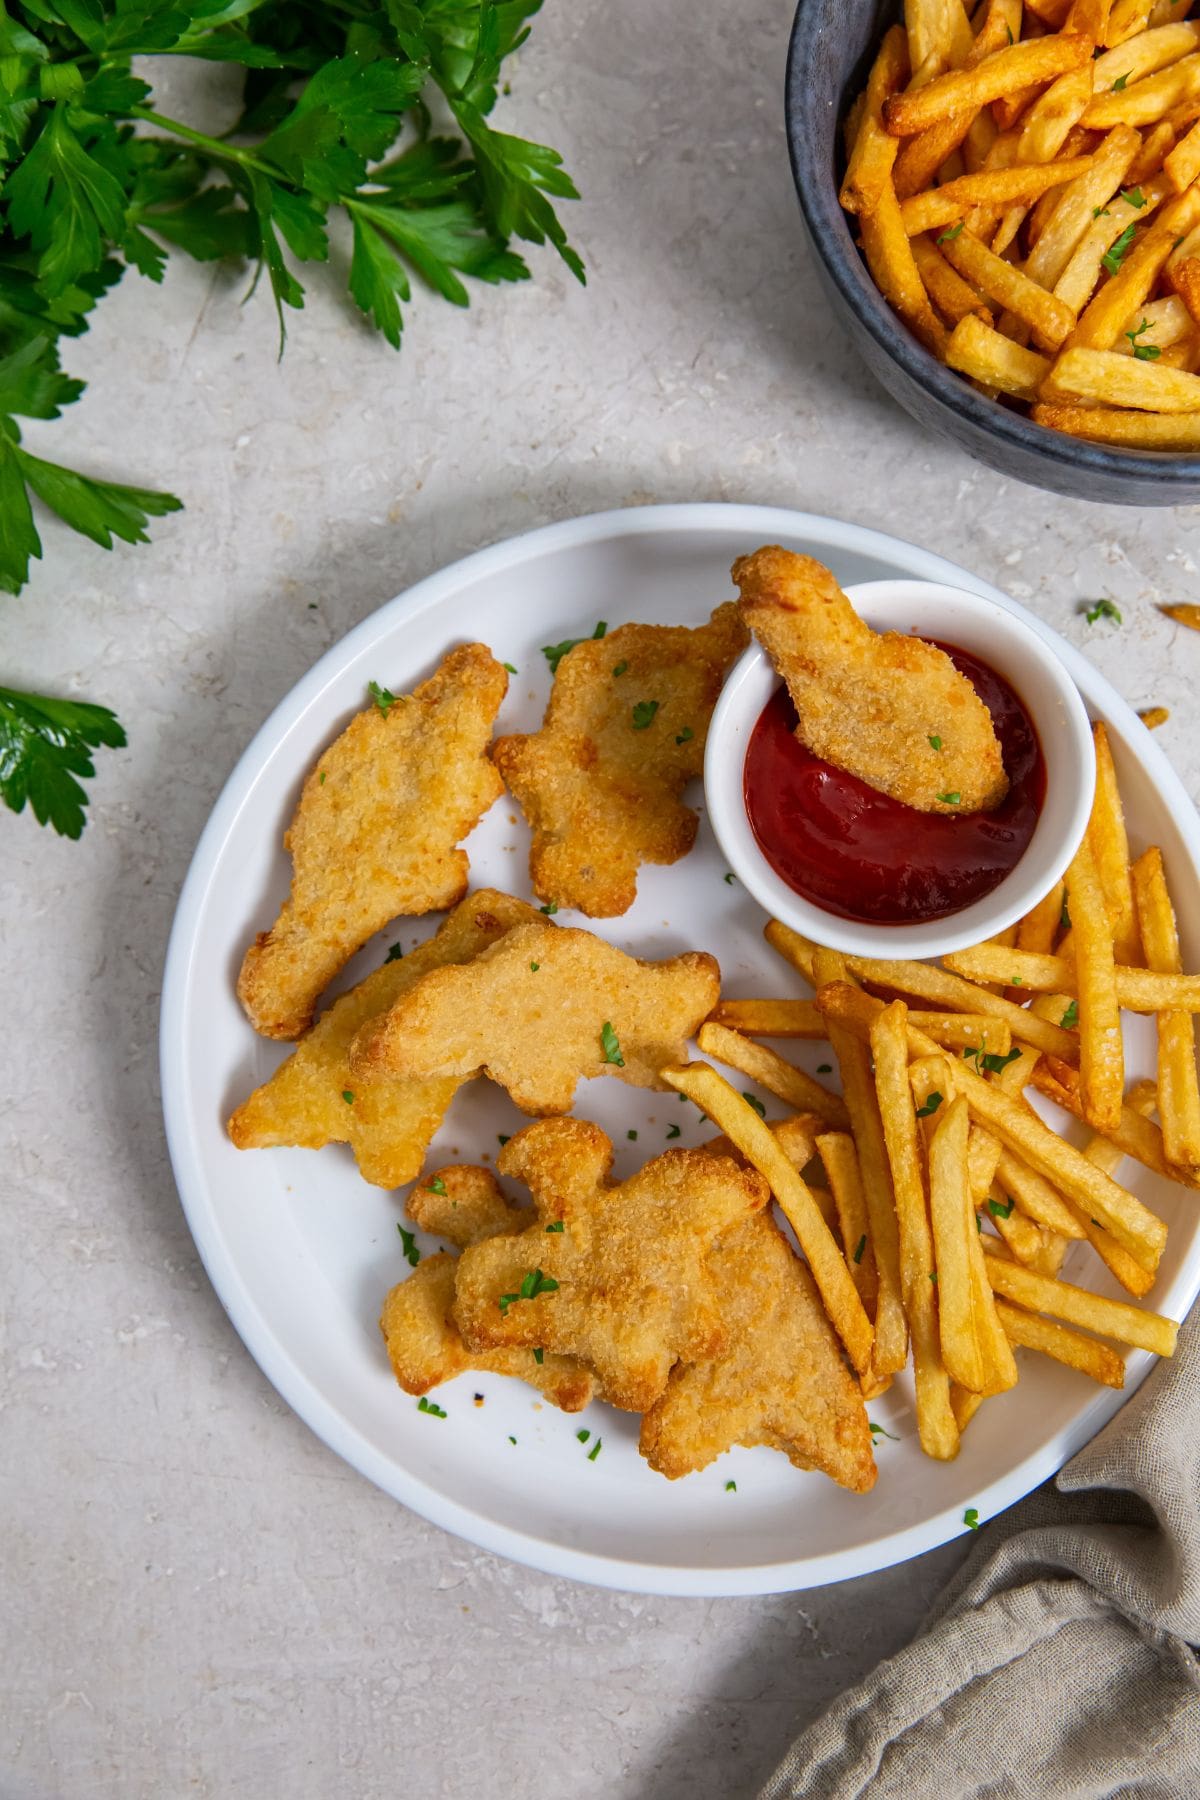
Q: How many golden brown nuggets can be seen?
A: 8